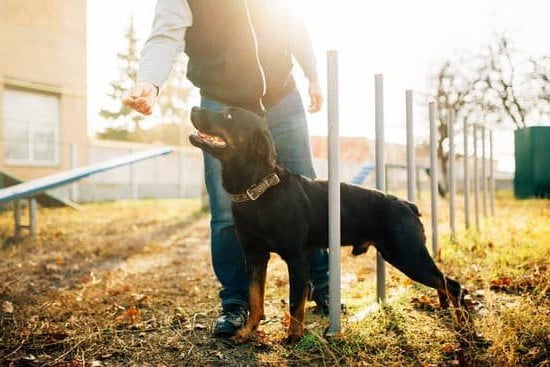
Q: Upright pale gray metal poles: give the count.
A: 9